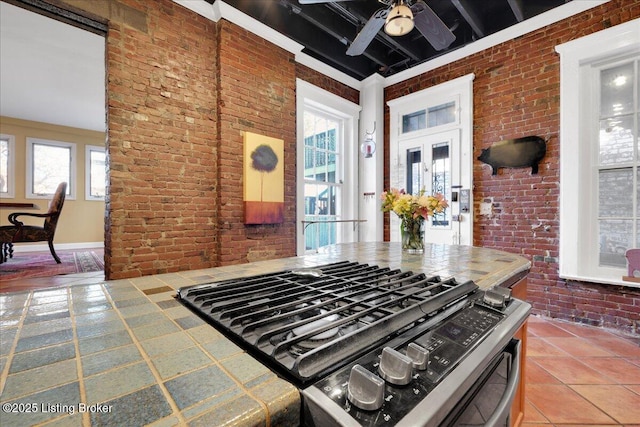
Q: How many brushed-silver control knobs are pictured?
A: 5